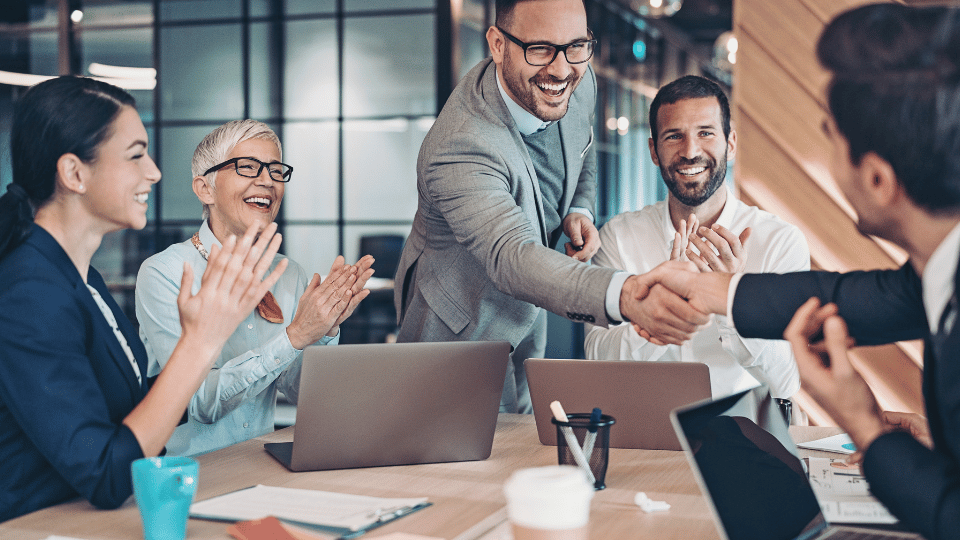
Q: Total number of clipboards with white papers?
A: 1